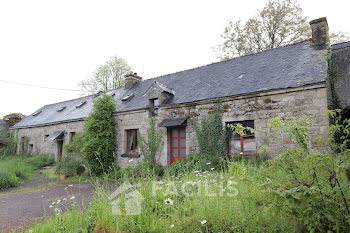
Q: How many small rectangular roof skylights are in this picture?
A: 5